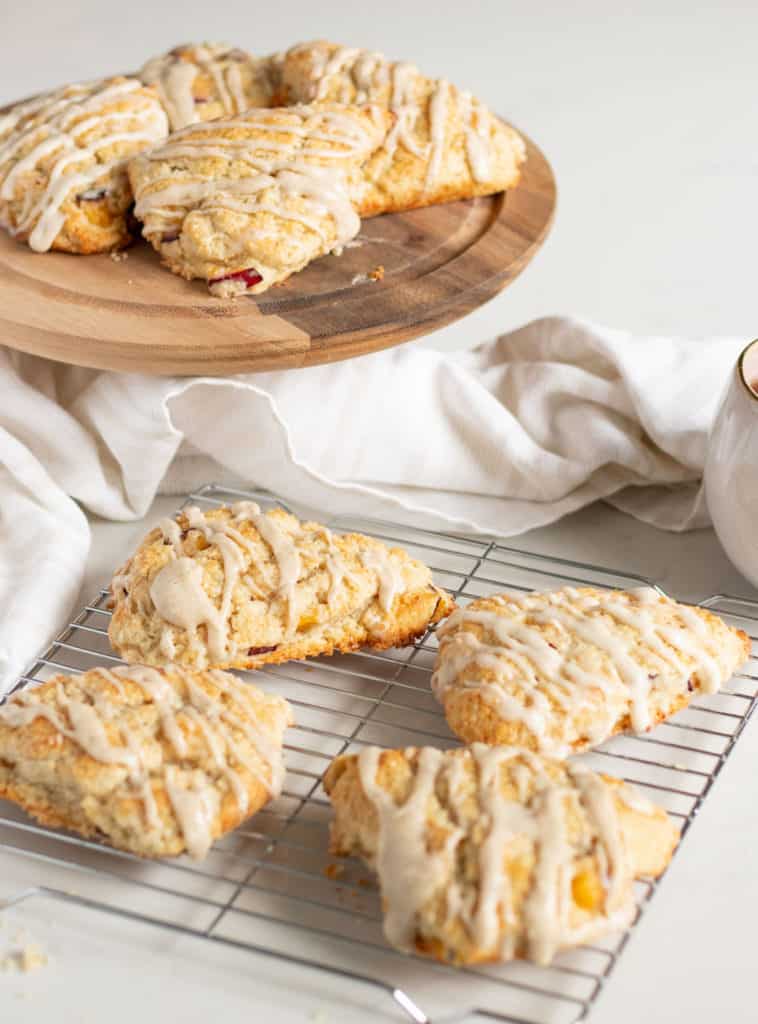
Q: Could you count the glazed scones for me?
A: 8